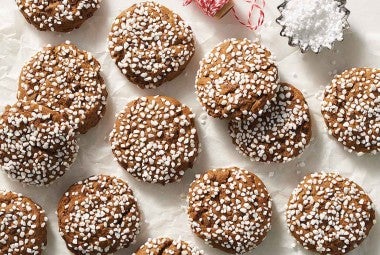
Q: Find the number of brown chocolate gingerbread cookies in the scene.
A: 13